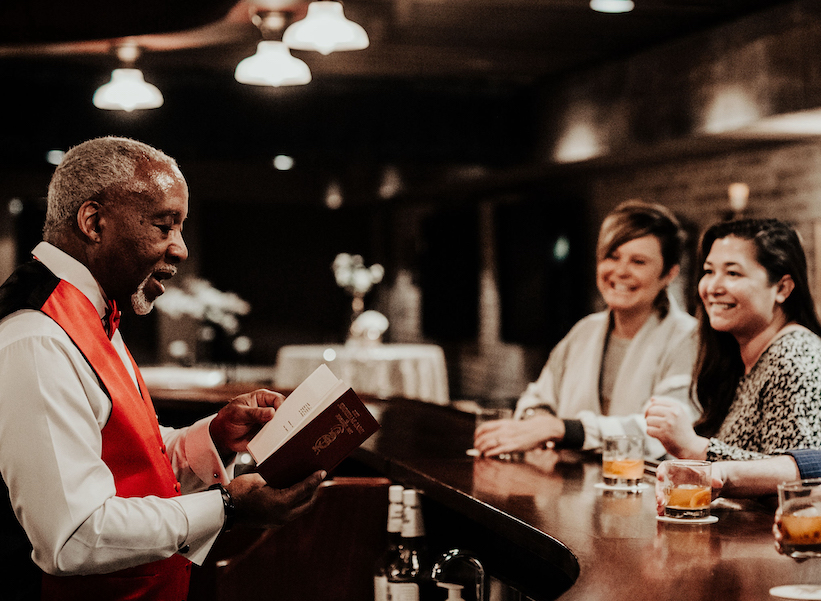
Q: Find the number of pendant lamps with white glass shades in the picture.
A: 3